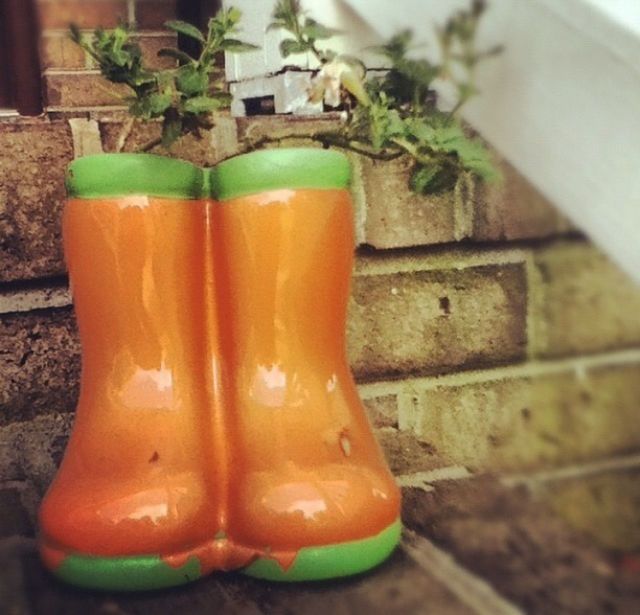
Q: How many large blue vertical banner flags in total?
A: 0